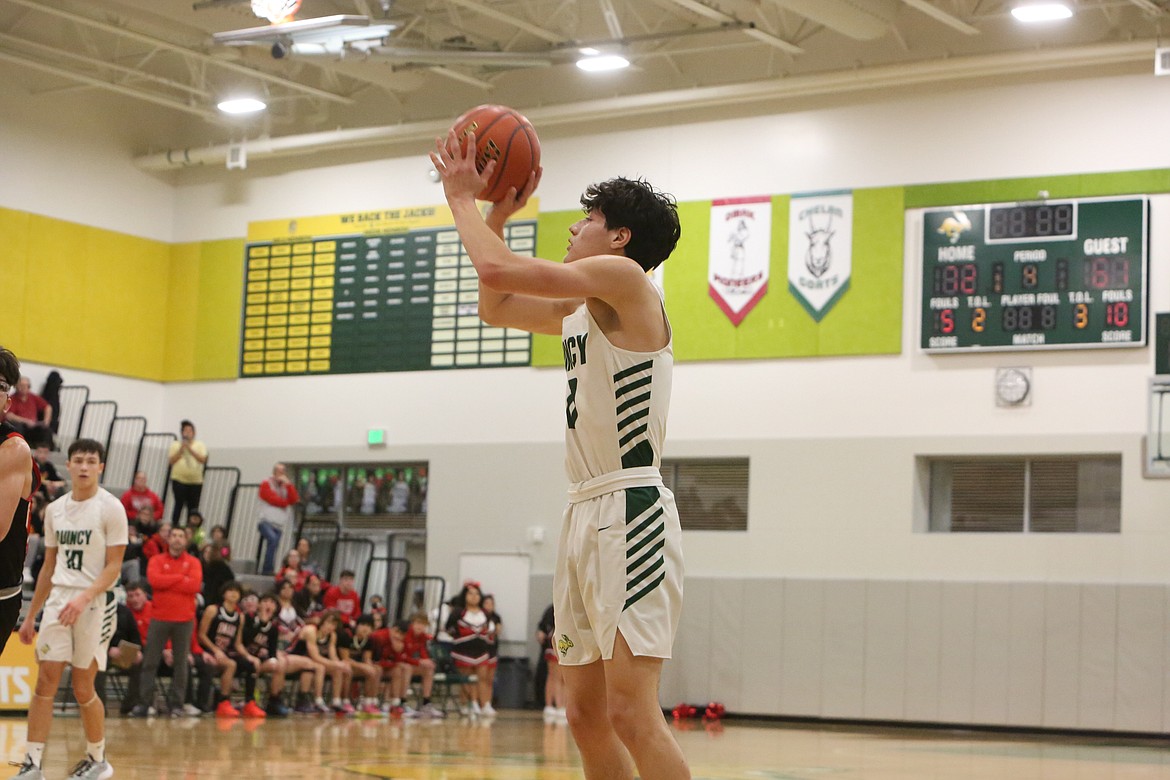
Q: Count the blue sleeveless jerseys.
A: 0